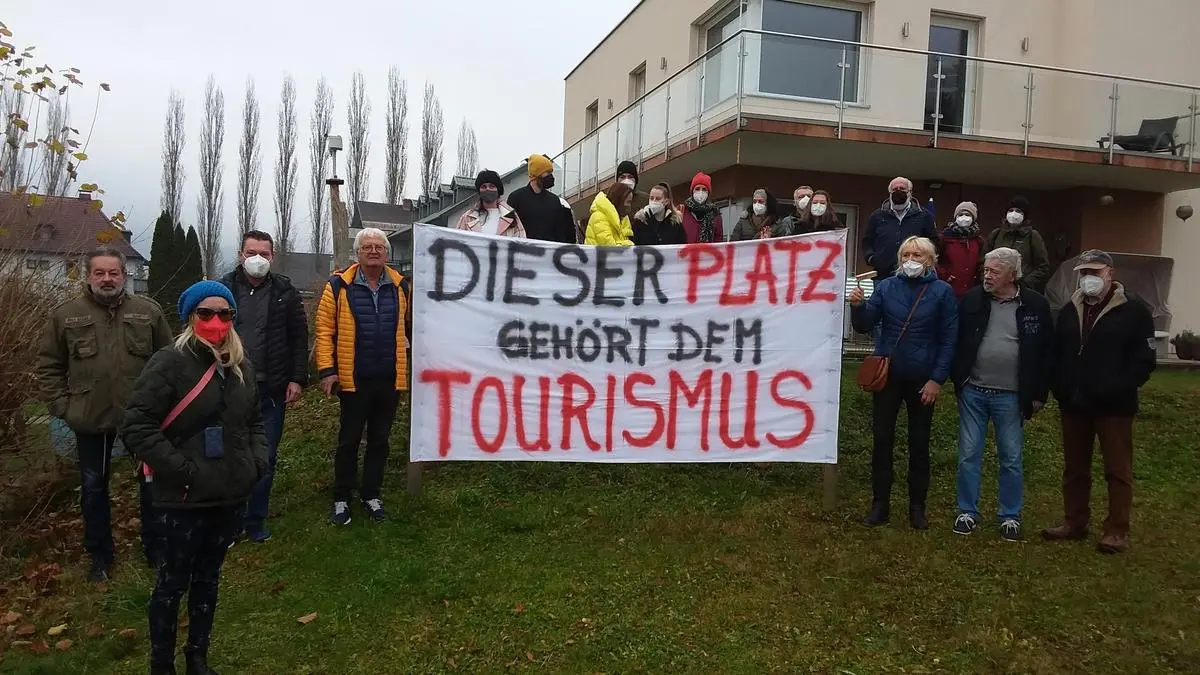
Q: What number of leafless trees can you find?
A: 11